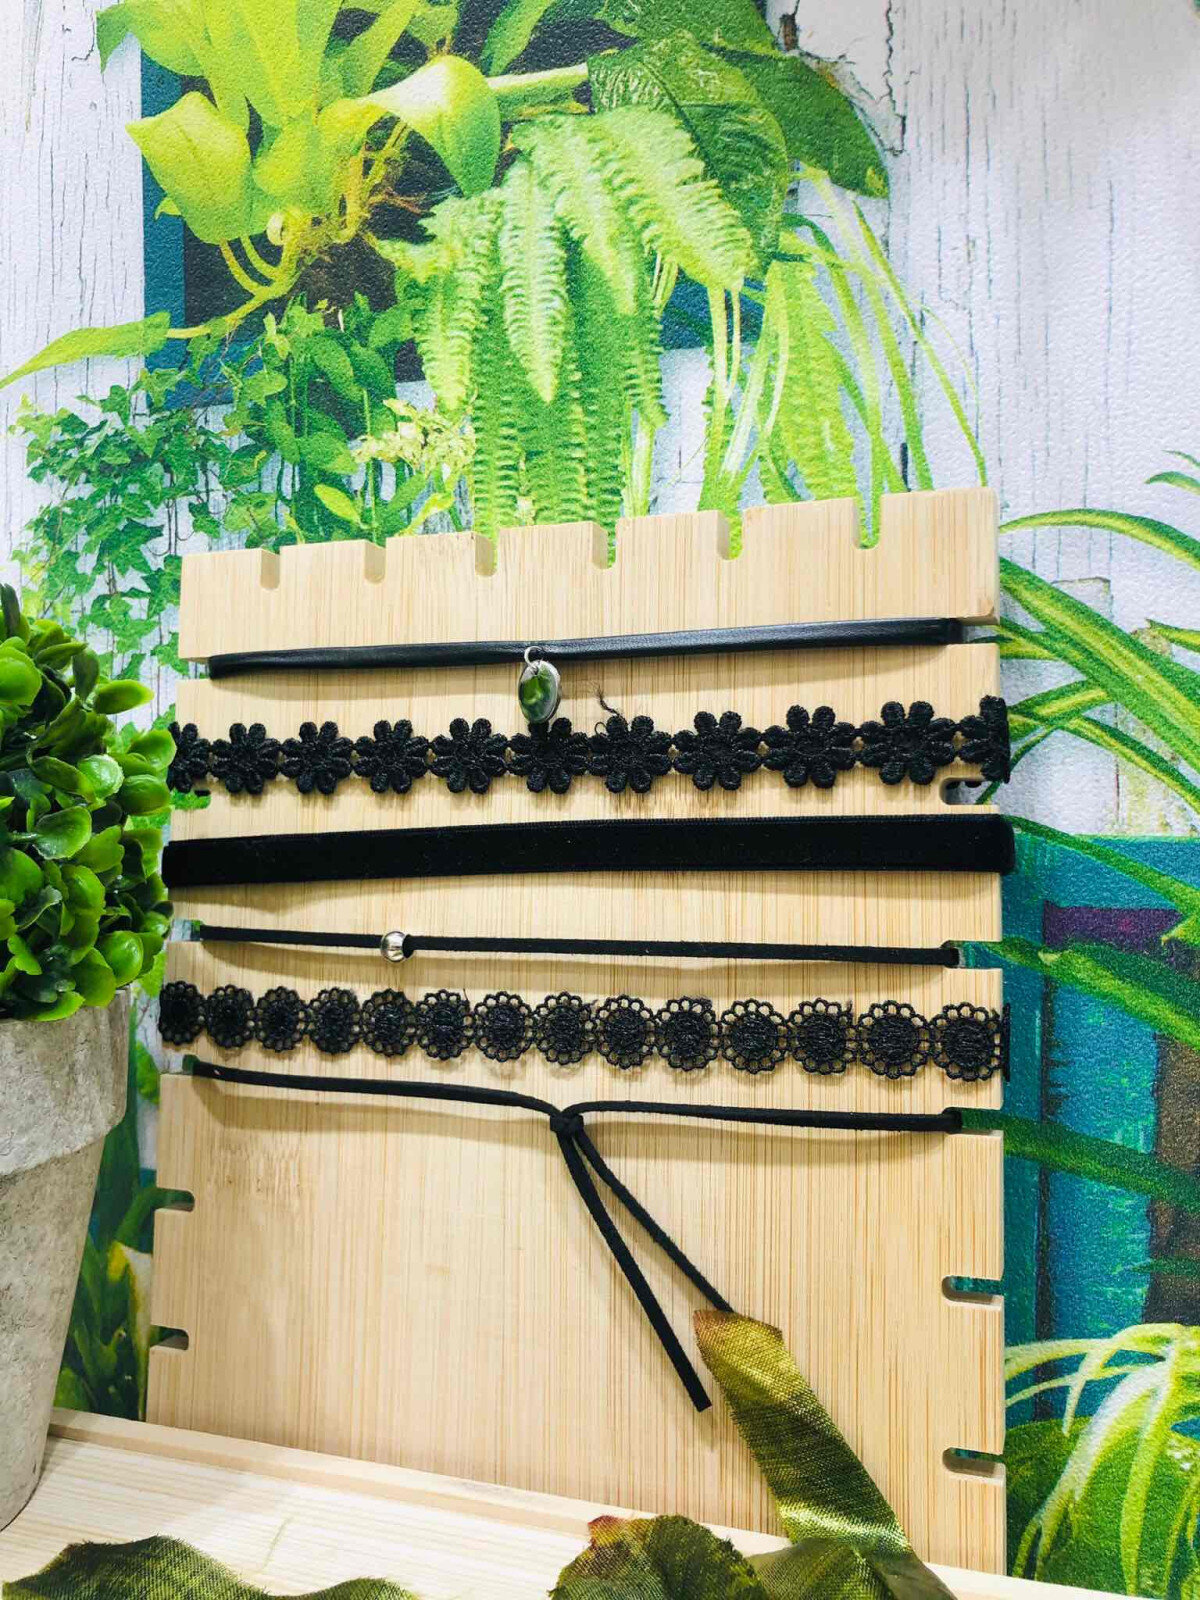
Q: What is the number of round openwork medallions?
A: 14